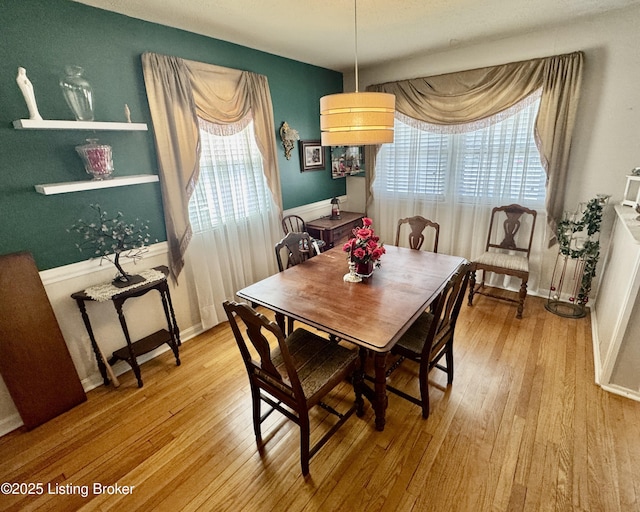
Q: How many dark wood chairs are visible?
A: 6